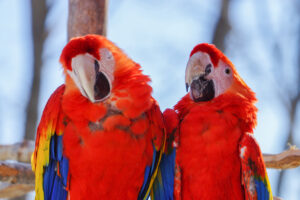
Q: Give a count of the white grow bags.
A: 0